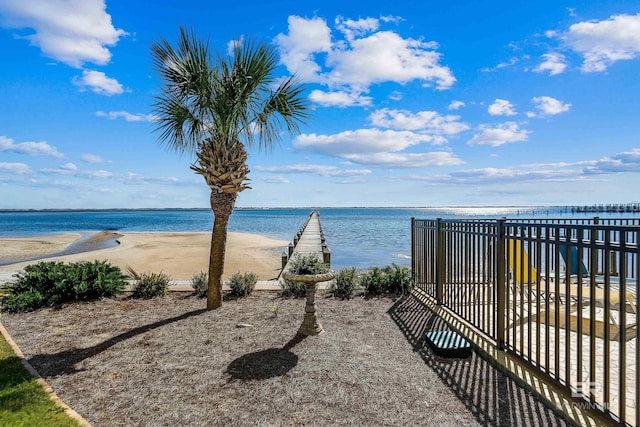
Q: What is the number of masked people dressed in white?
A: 0